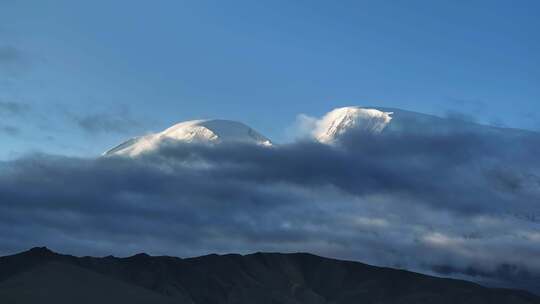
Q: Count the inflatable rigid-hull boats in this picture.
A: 0